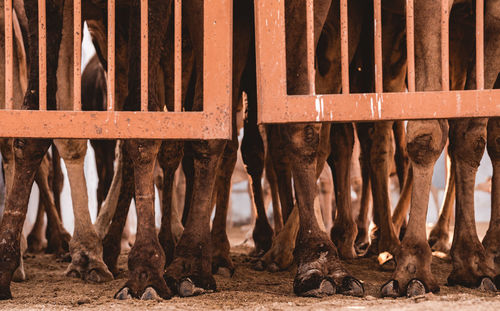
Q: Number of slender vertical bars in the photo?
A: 12